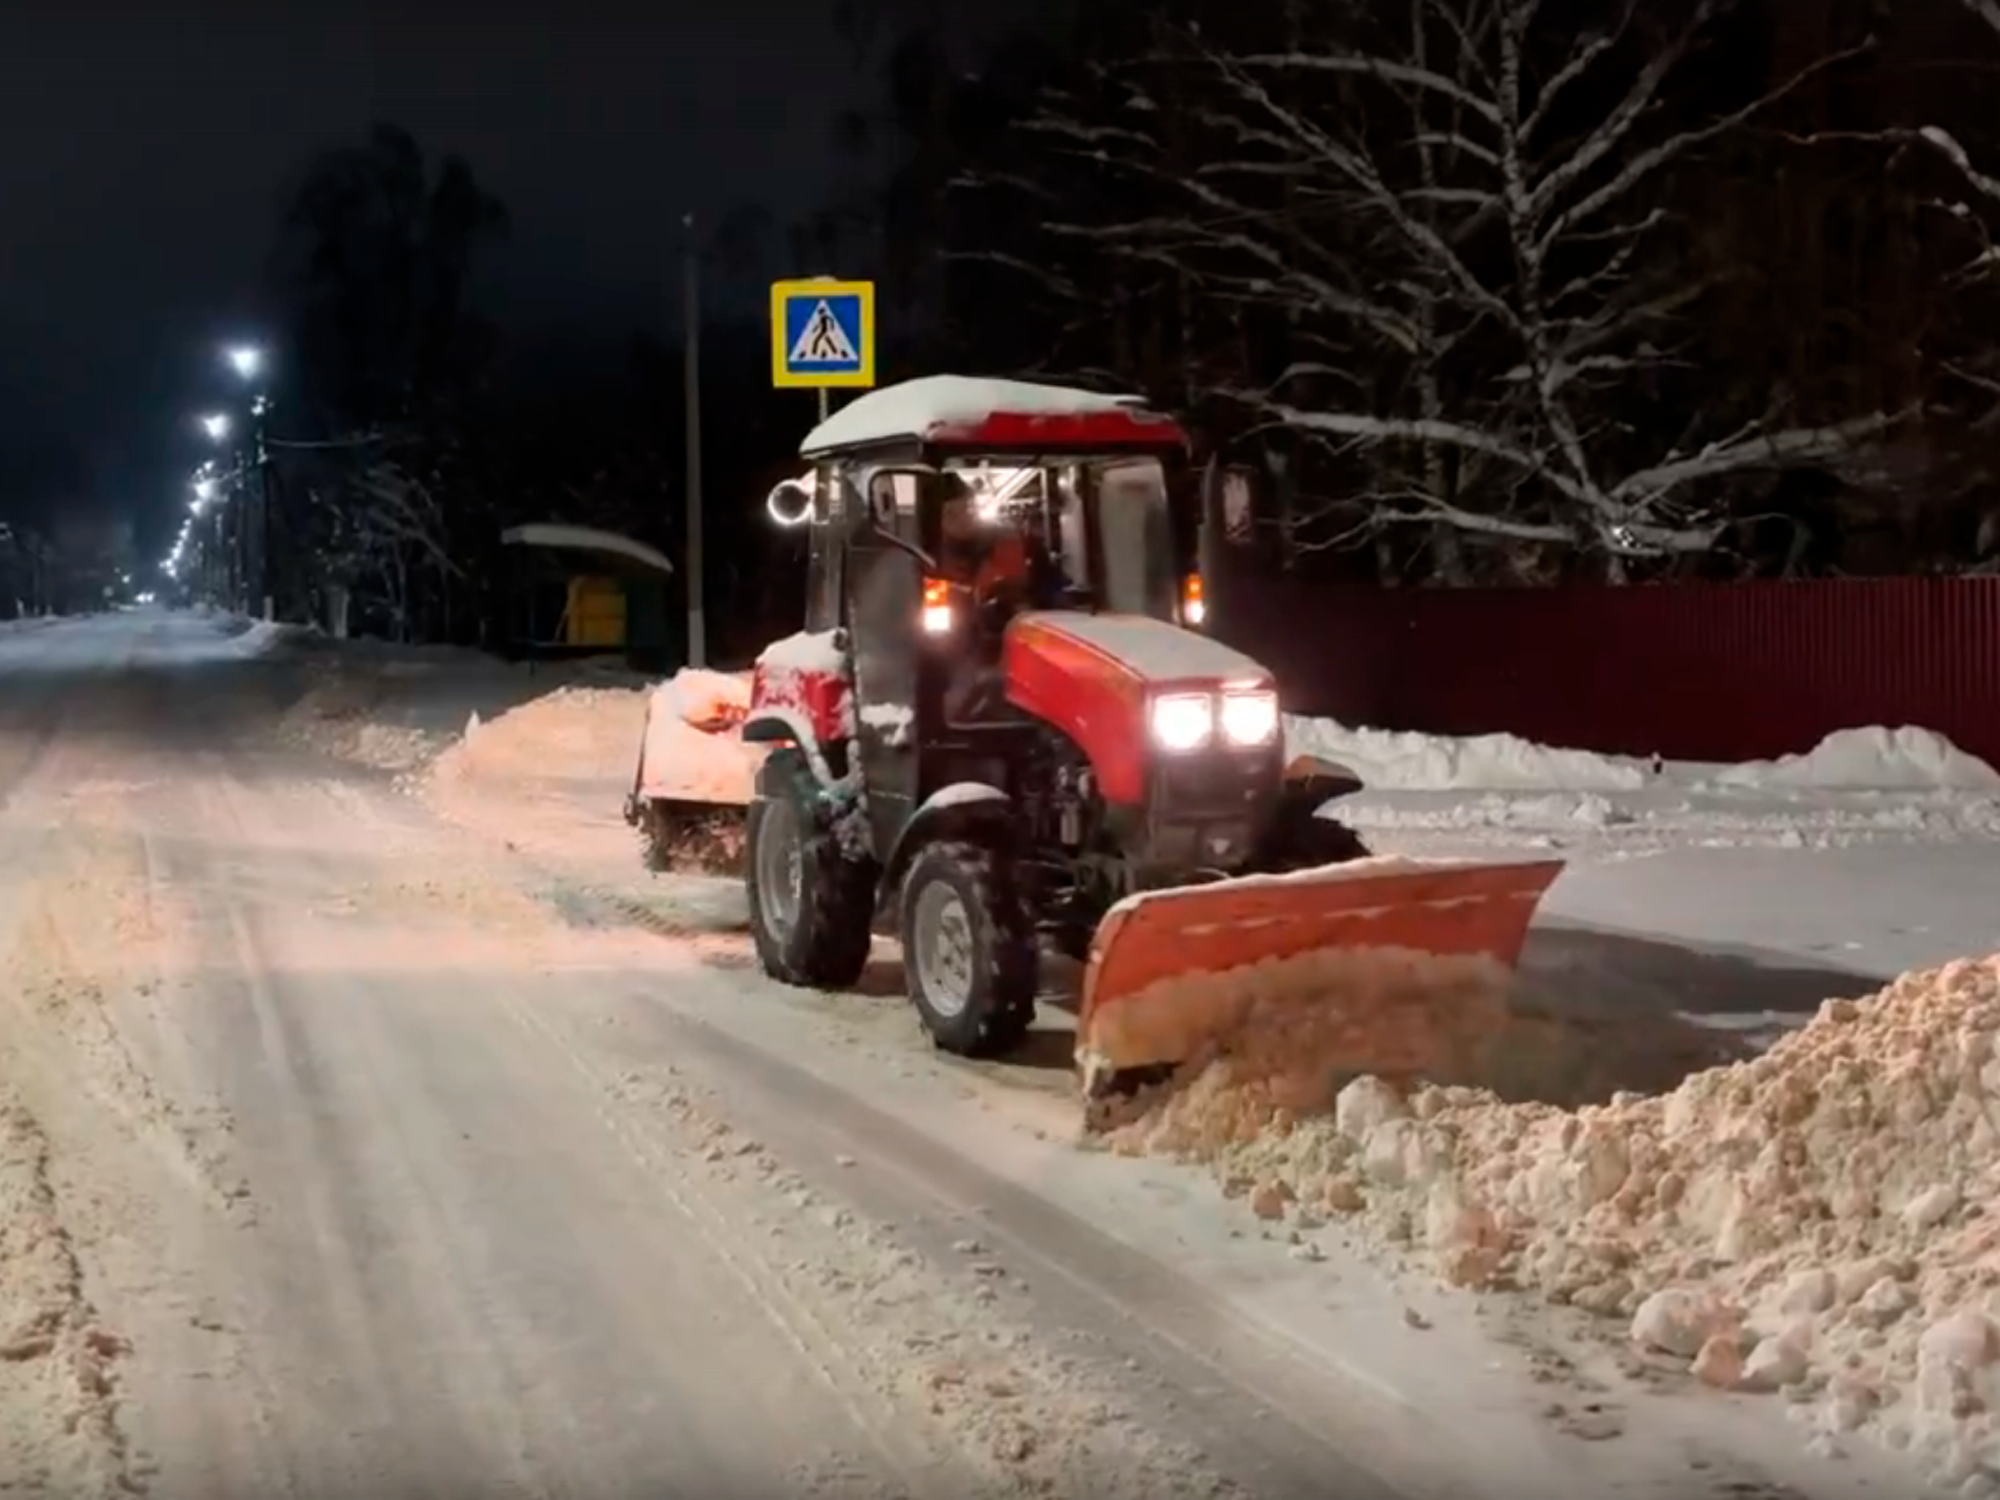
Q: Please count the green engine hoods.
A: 0